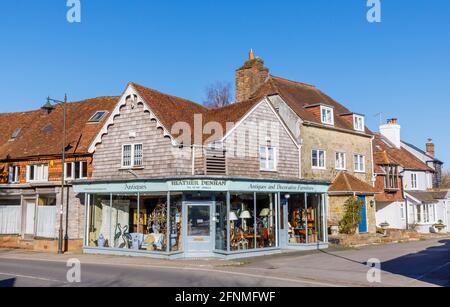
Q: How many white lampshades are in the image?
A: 2